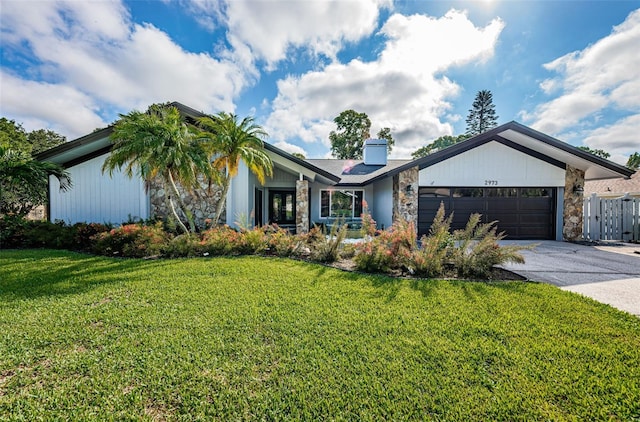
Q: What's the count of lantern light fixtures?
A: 2